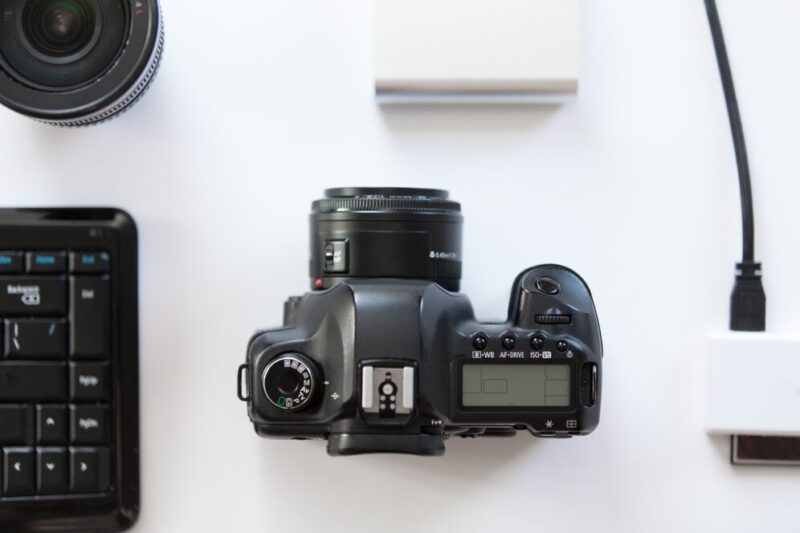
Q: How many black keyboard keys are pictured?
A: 14